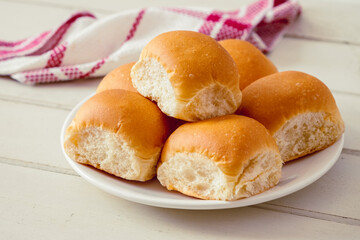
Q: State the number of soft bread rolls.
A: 6